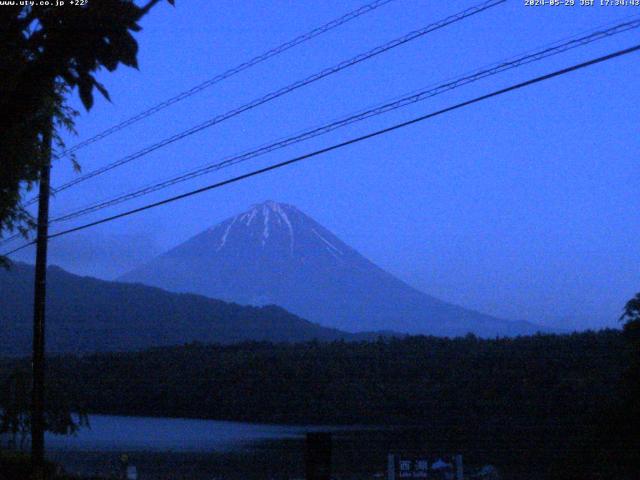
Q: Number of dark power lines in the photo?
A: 4